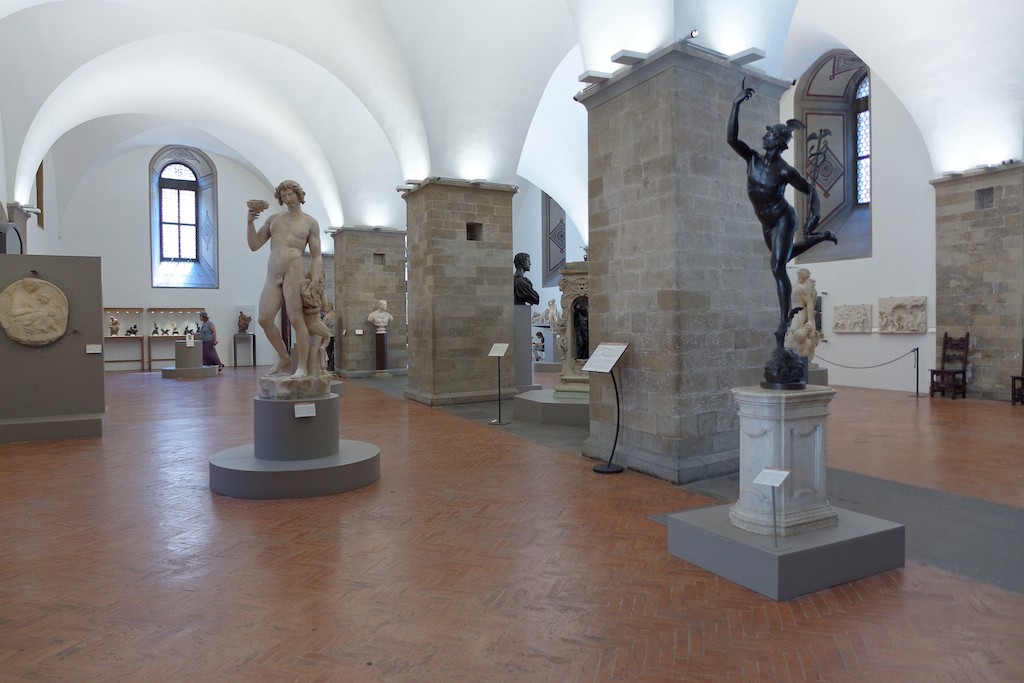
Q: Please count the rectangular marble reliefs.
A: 2